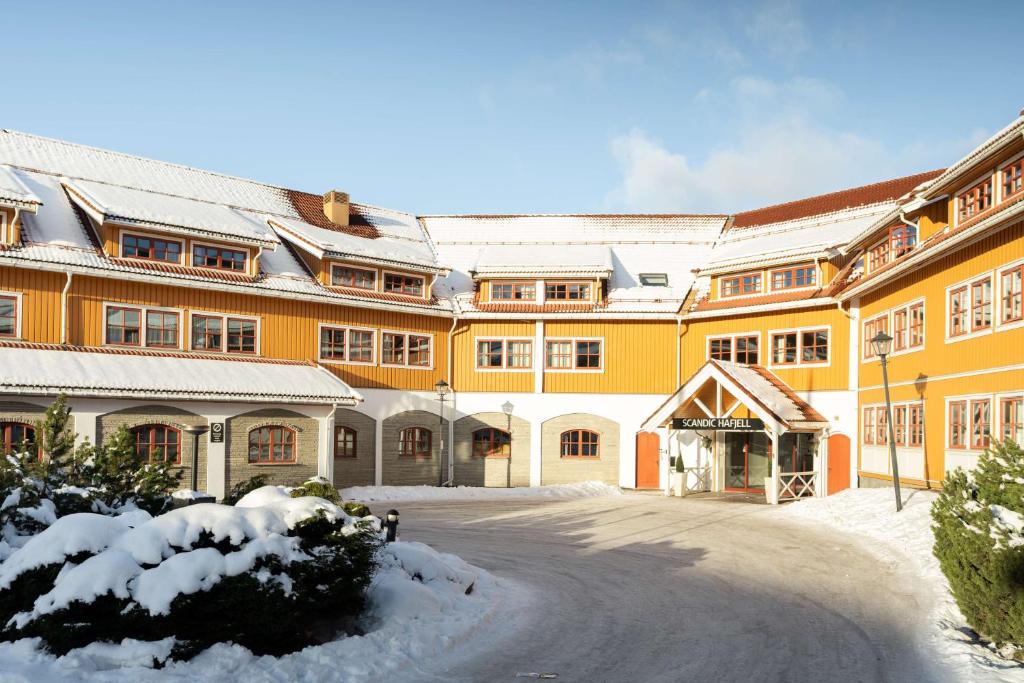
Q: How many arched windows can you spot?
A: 7